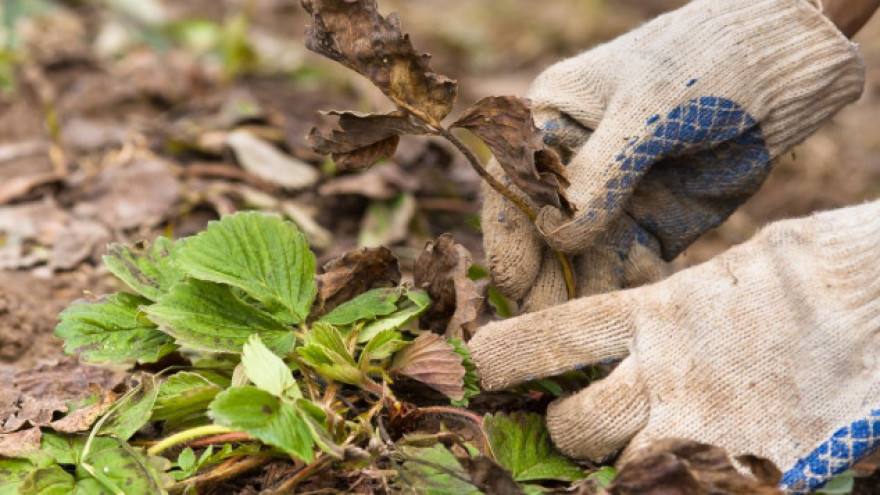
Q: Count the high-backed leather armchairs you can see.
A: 0